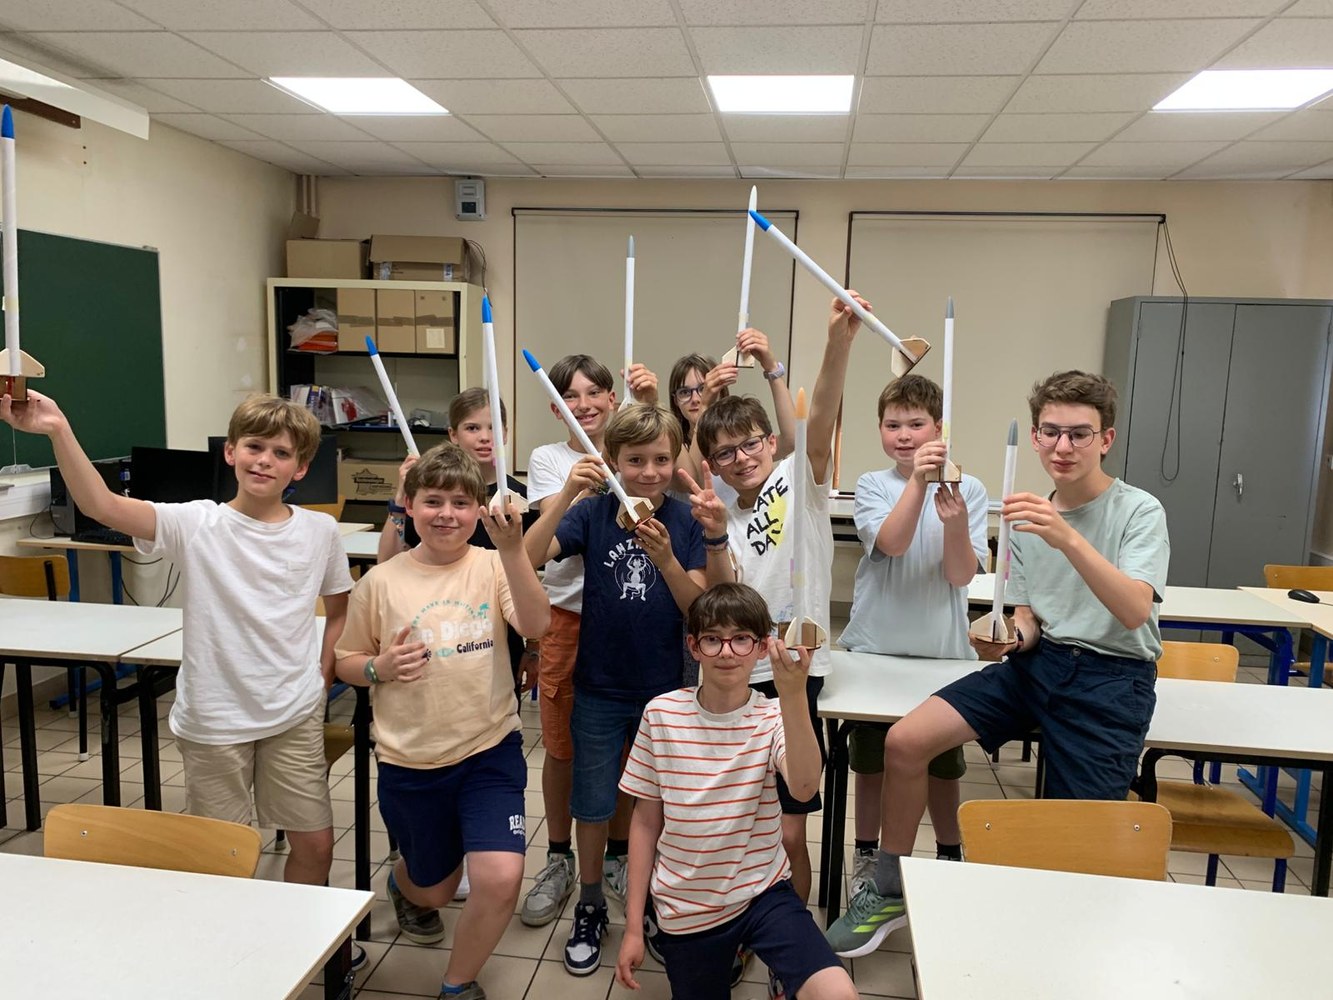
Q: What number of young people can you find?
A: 10